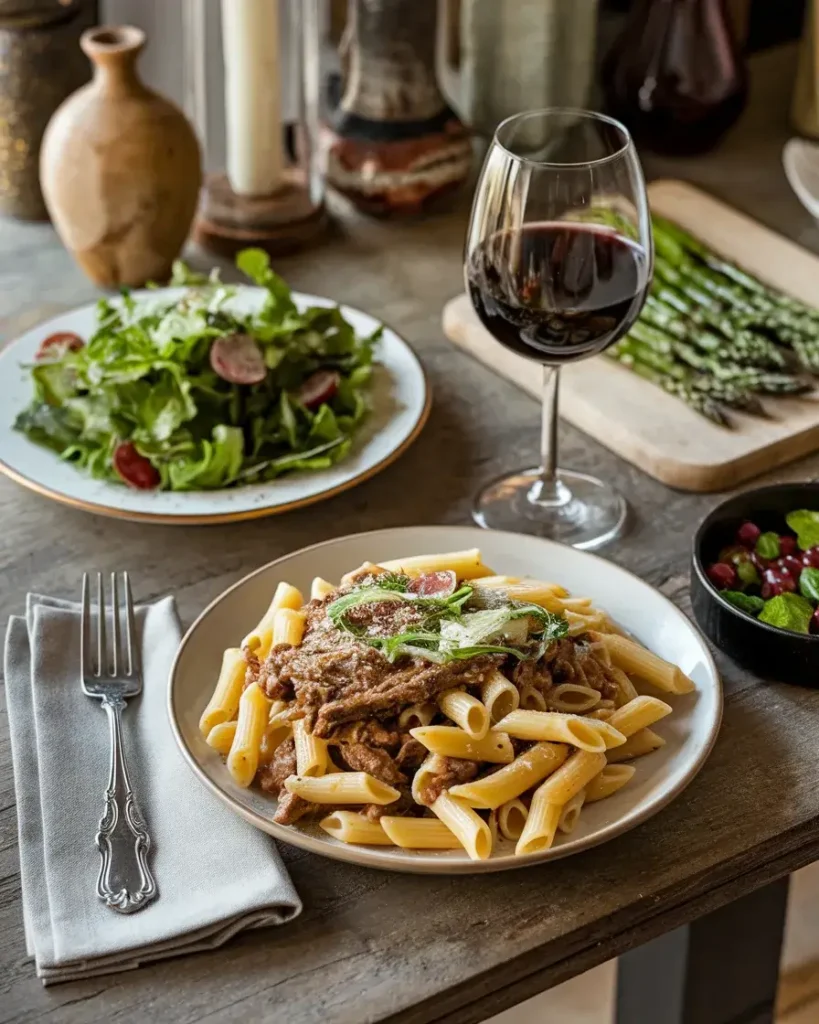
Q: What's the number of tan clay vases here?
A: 1